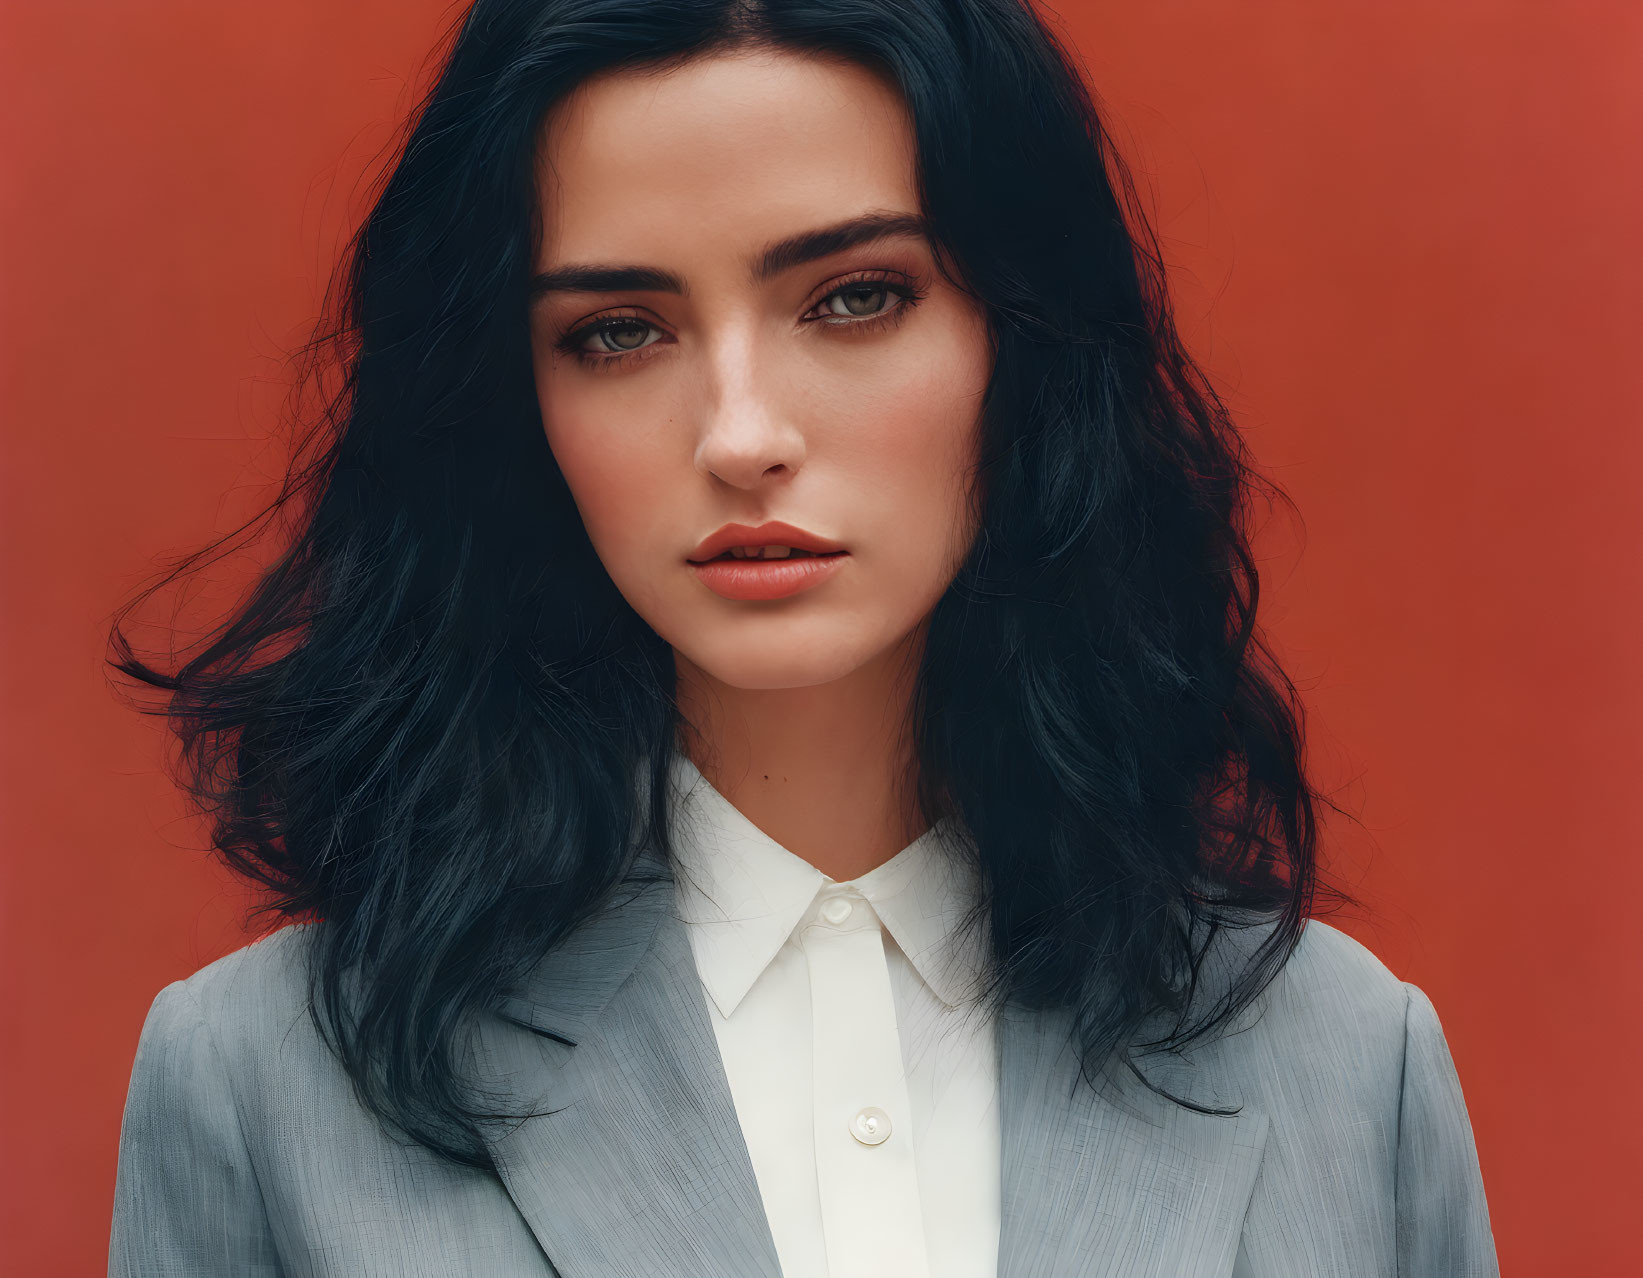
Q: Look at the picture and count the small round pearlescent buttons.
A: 2